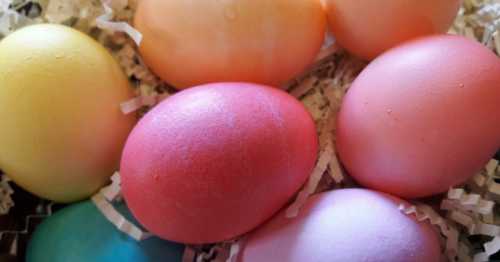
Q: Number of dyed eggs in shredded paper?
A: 7